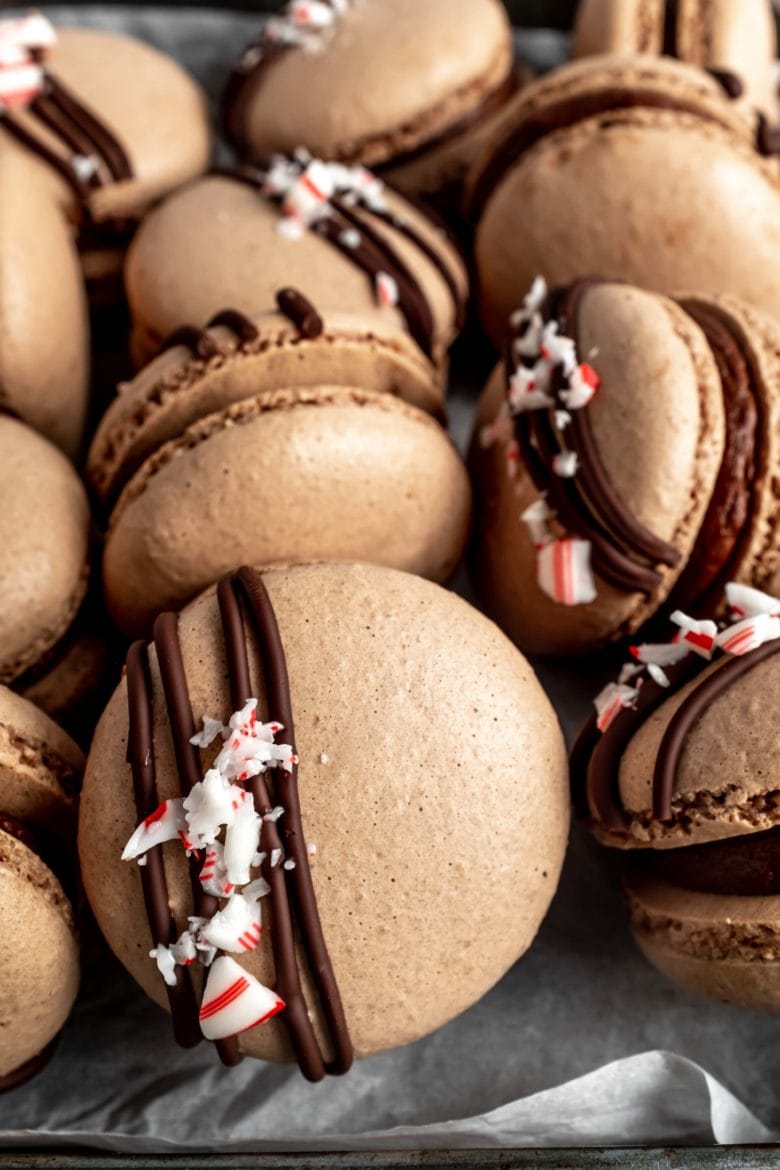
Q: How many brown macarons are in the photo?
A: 12